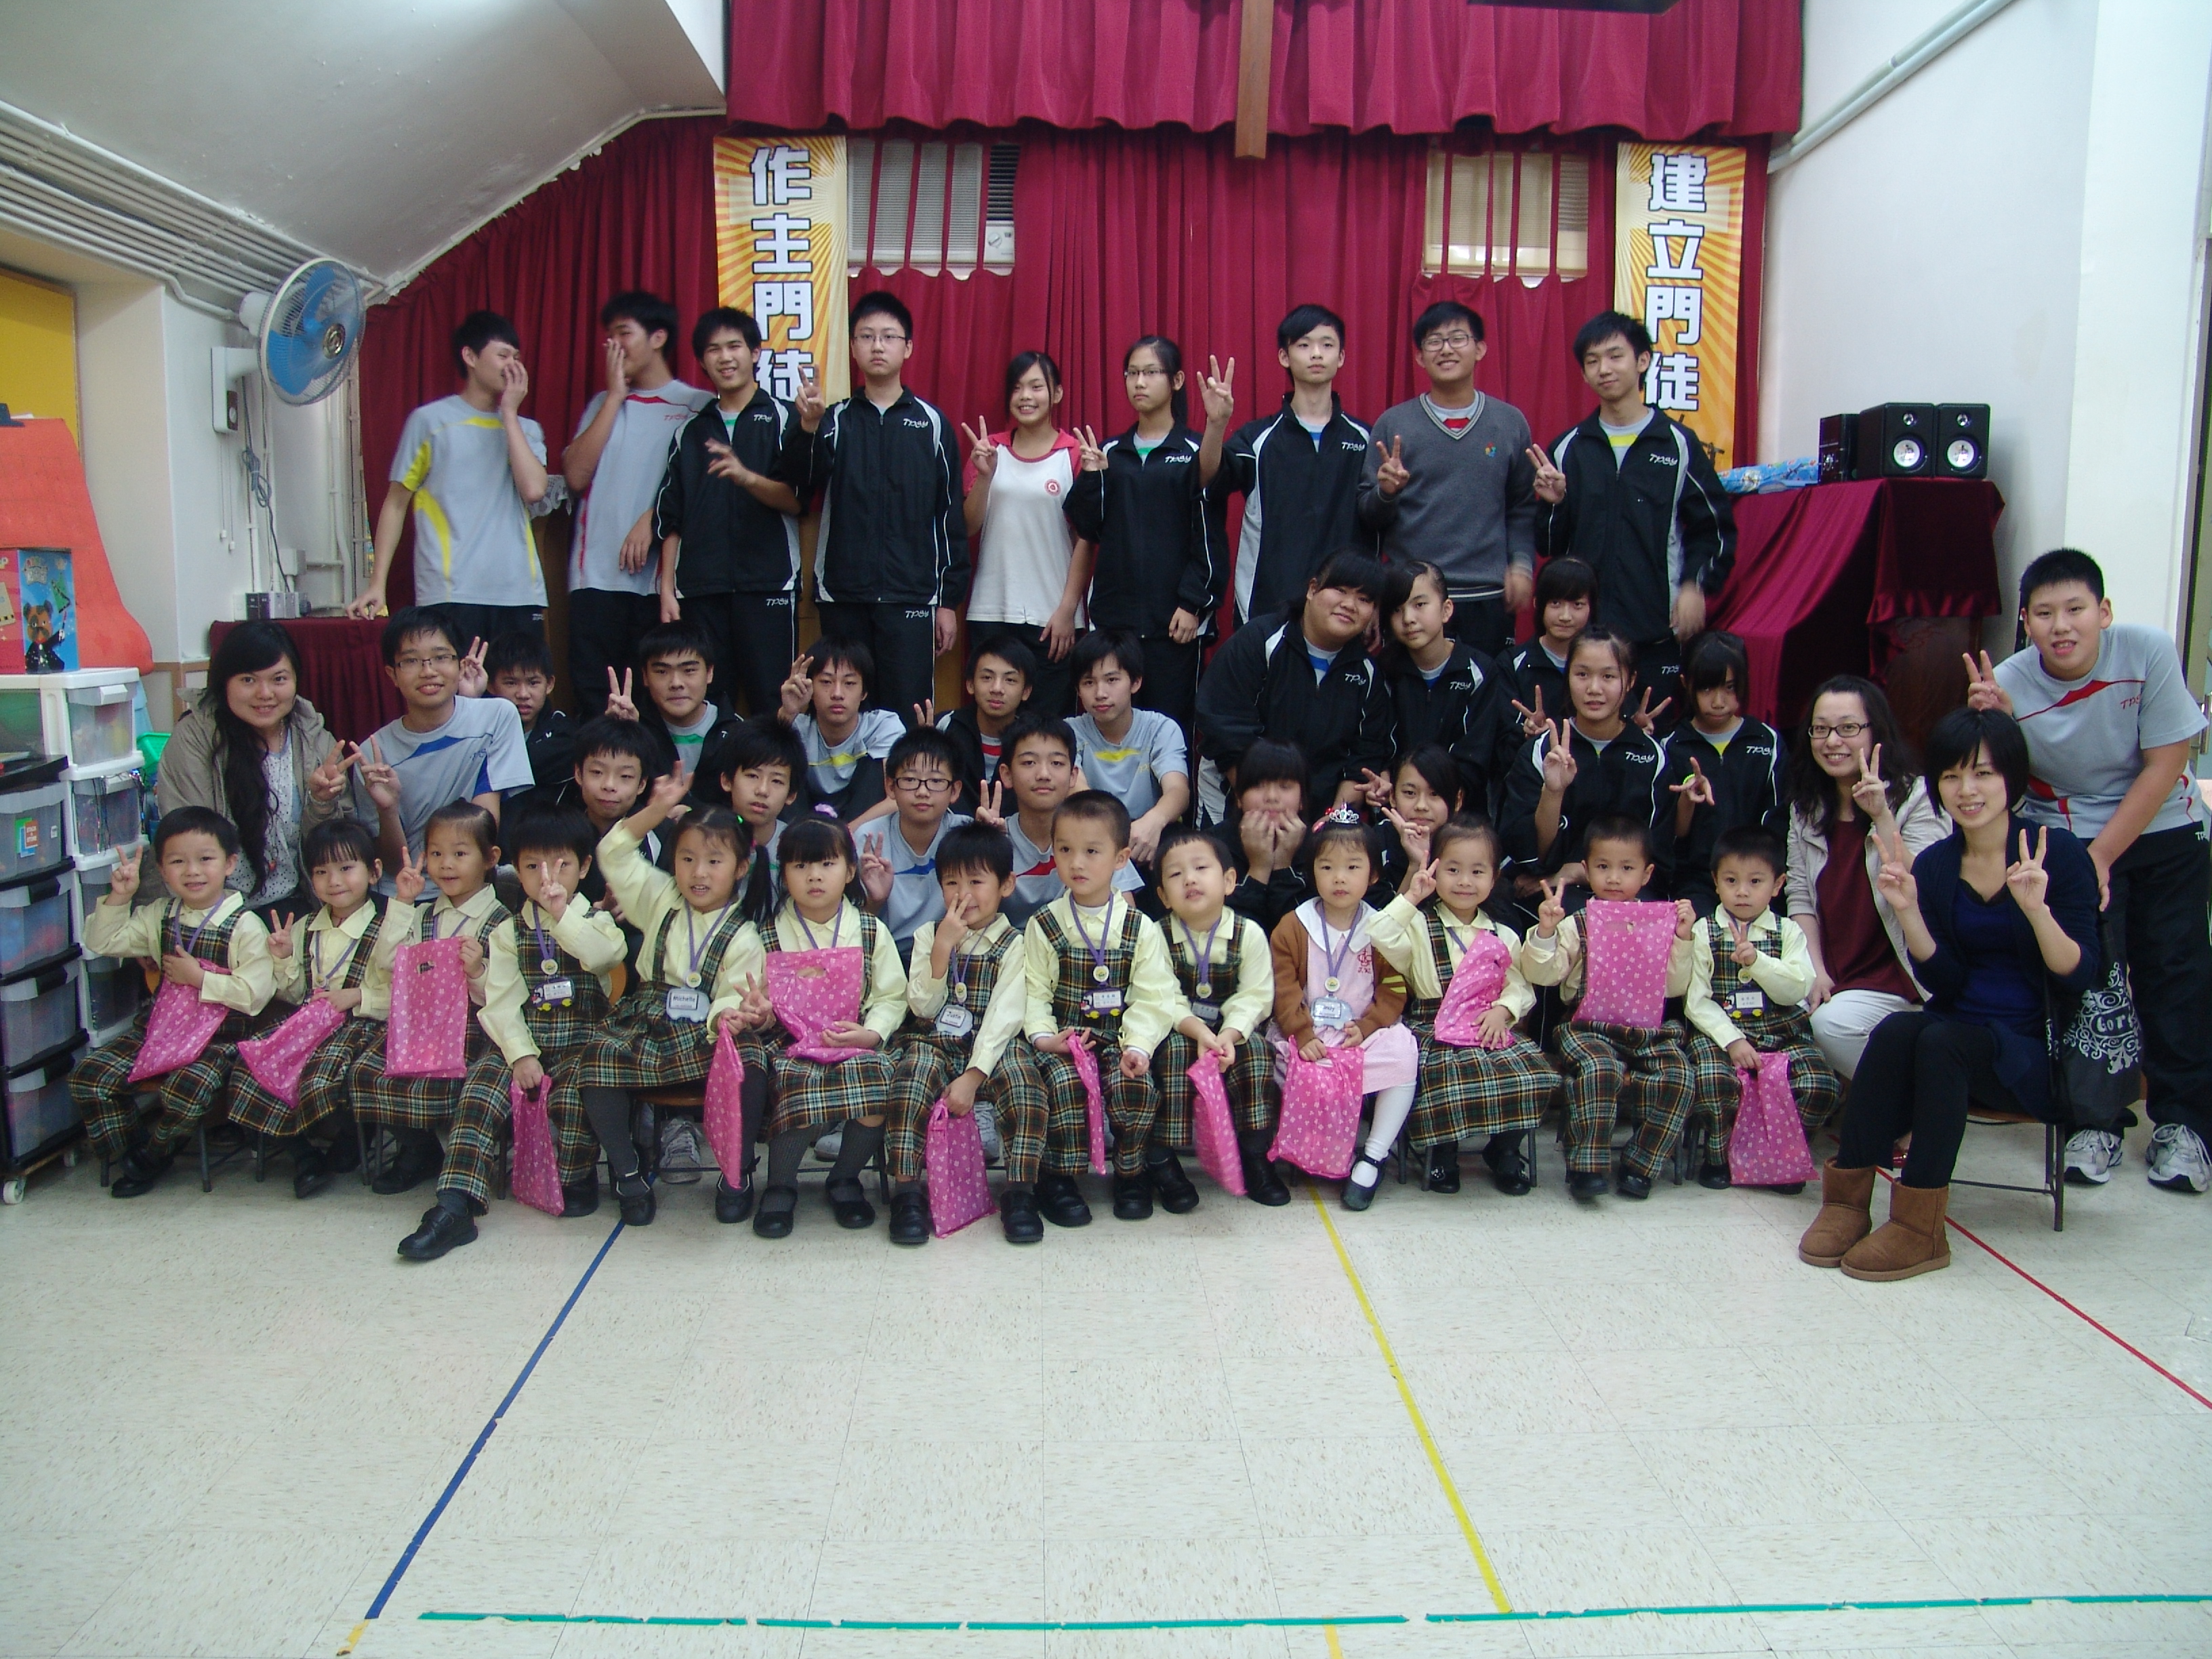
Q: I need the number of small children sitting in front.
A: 13